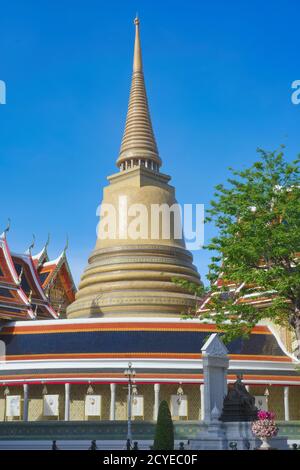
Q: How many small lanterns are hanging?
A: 6